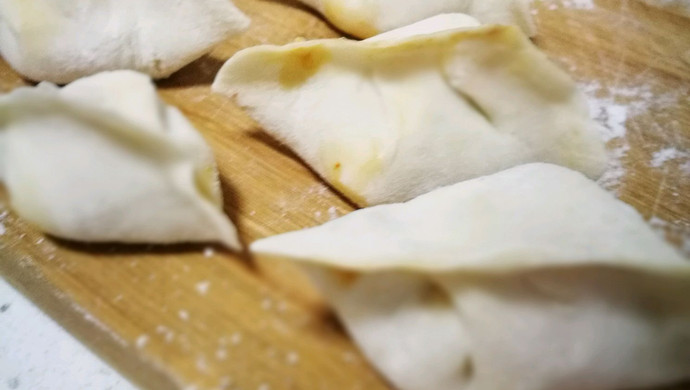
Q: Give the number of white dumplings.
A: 5